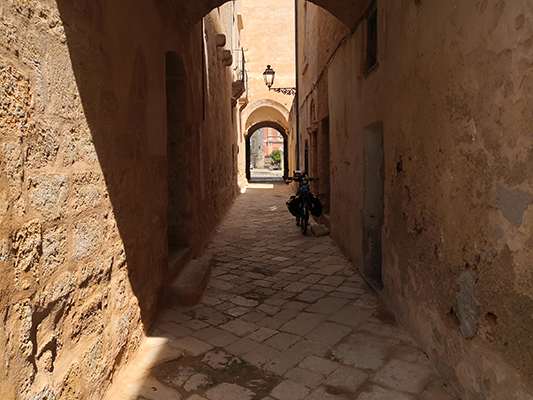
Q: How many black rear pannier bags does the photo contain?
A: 2